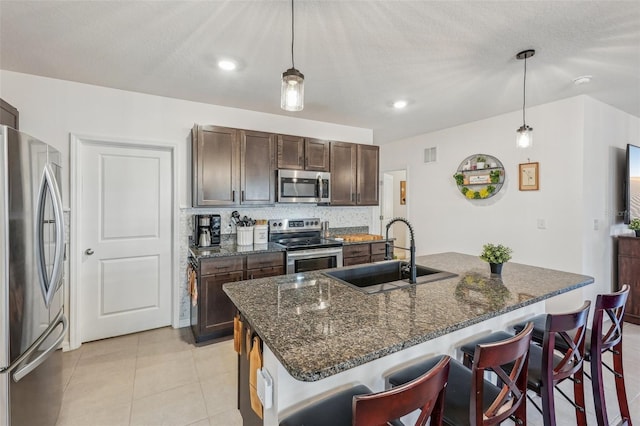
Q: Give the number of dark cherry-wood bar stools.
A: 4